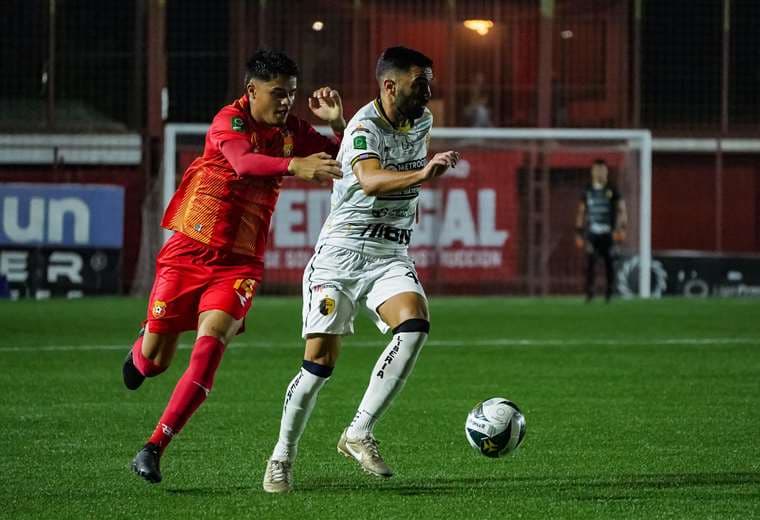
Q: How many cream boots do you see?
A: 2